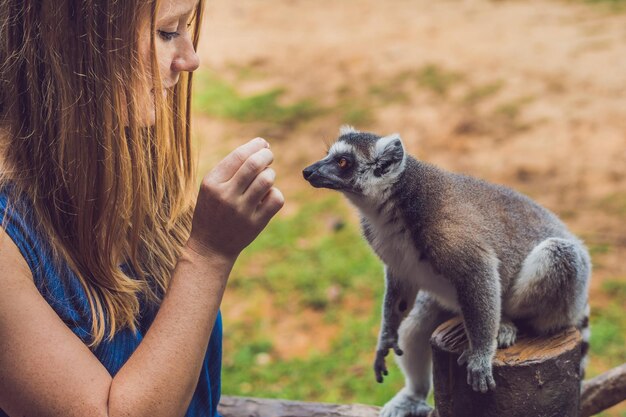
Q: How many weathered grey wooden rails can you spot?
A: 2